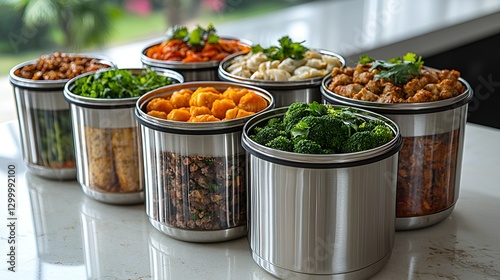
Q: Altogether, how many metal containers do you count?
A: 7